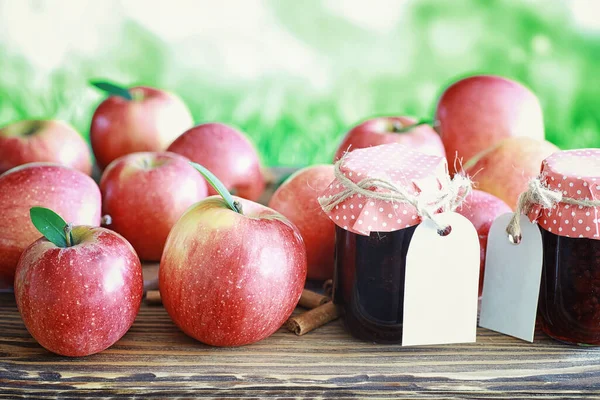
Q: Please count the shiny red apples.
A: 12